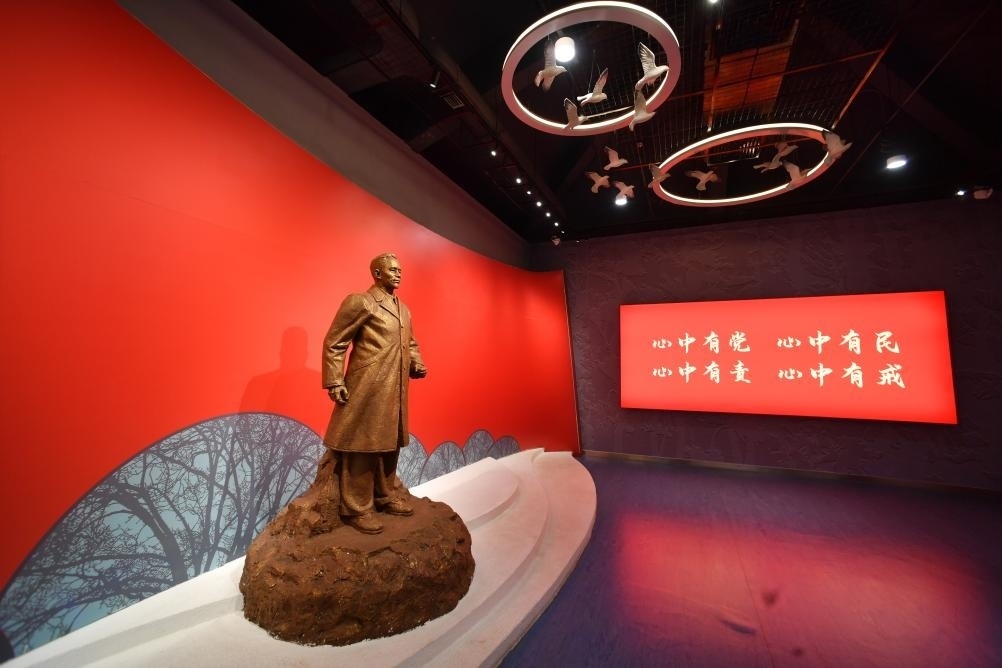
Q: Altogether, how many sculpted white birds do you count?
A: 14